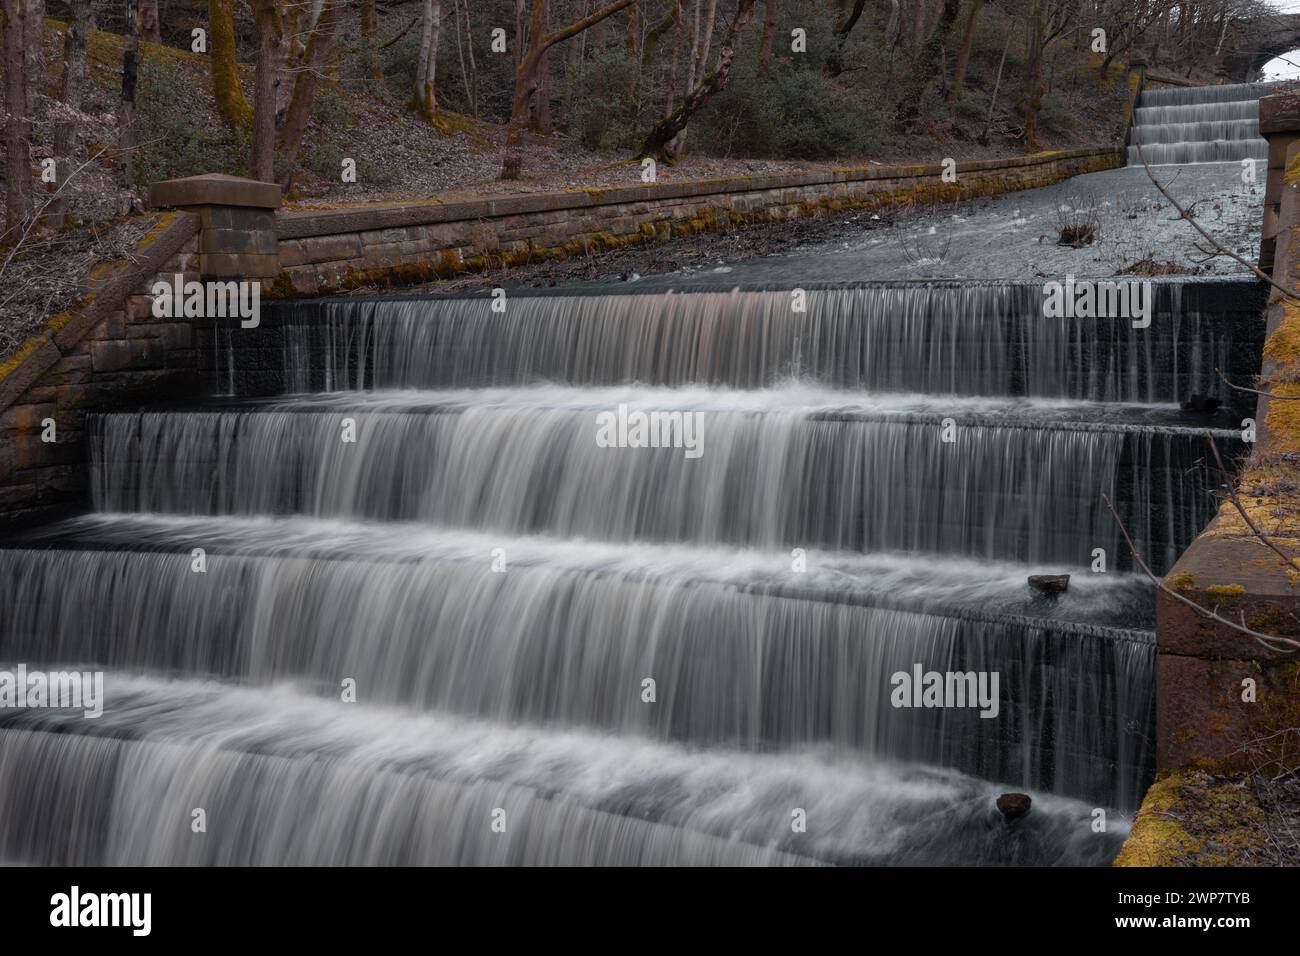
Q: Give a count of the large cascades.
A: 4